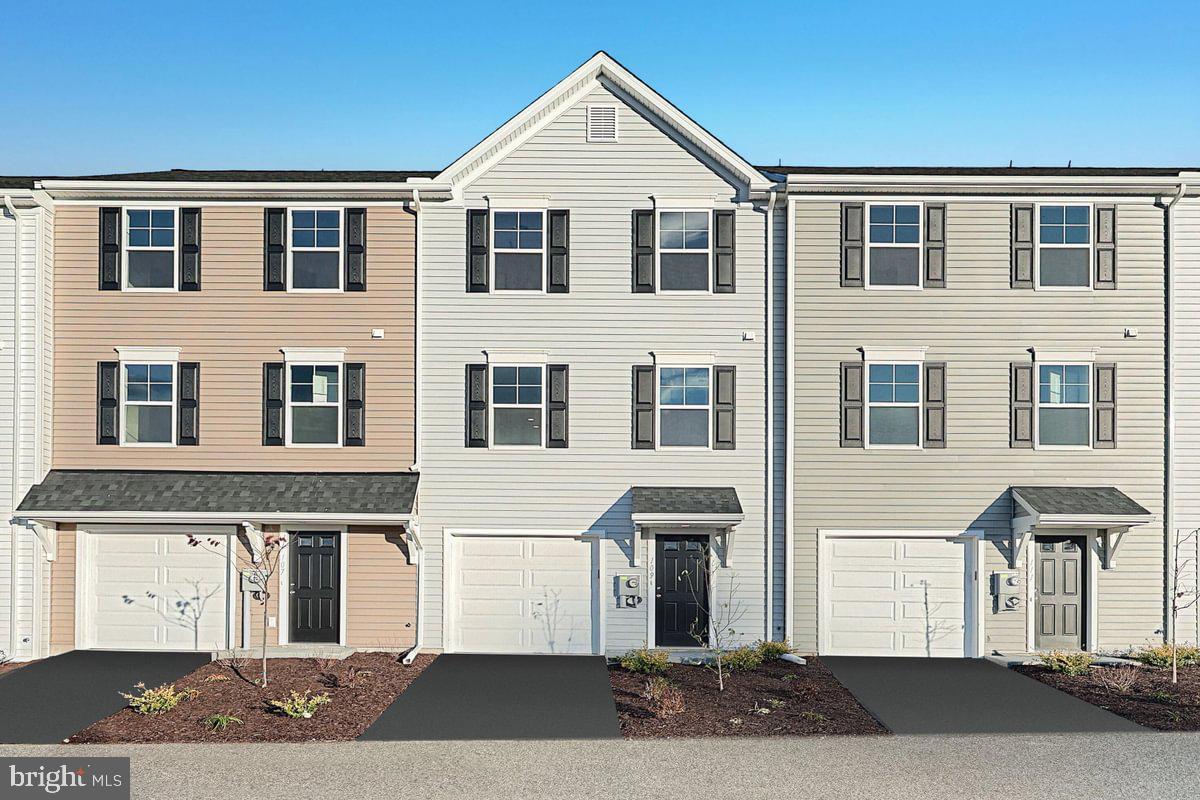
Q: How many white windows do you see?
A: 12